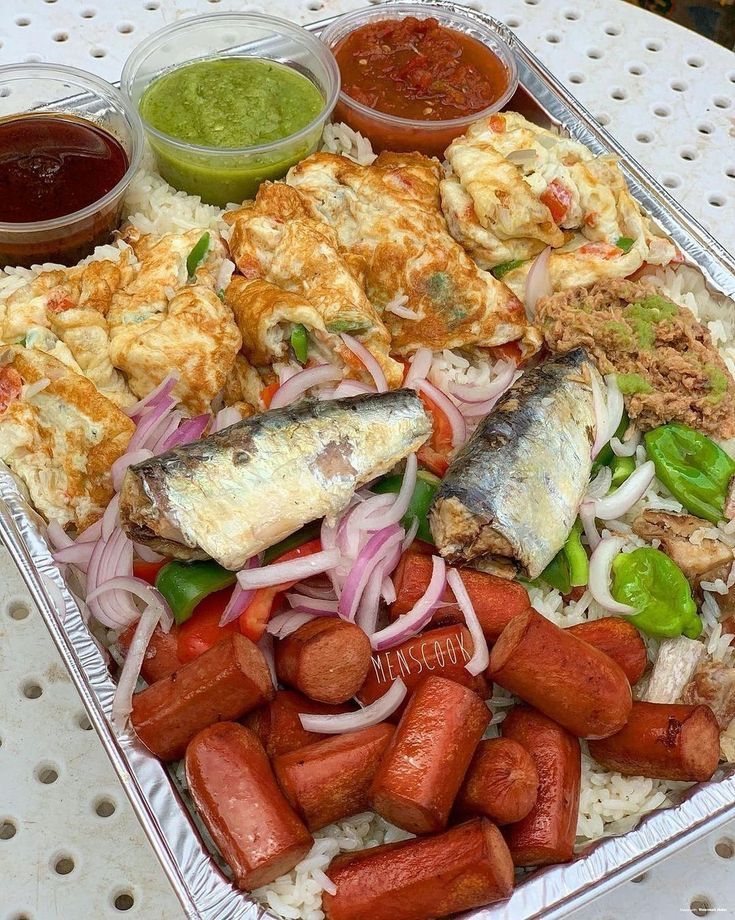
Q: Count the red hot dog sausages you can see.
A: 15